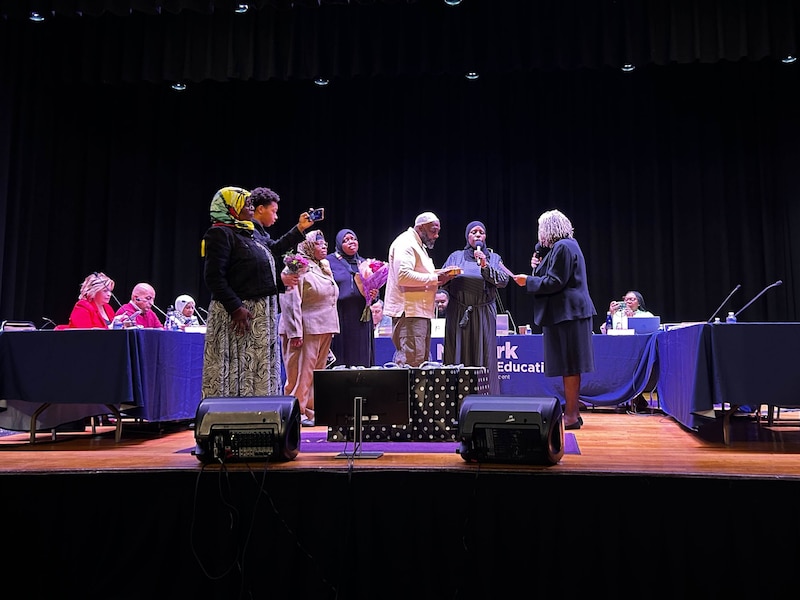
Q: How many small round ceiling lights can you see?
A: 8